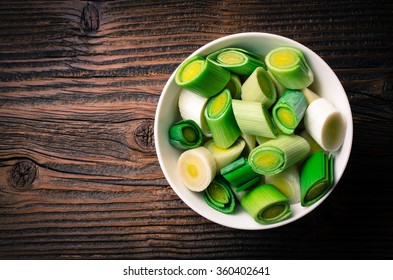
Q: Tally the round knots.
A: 3